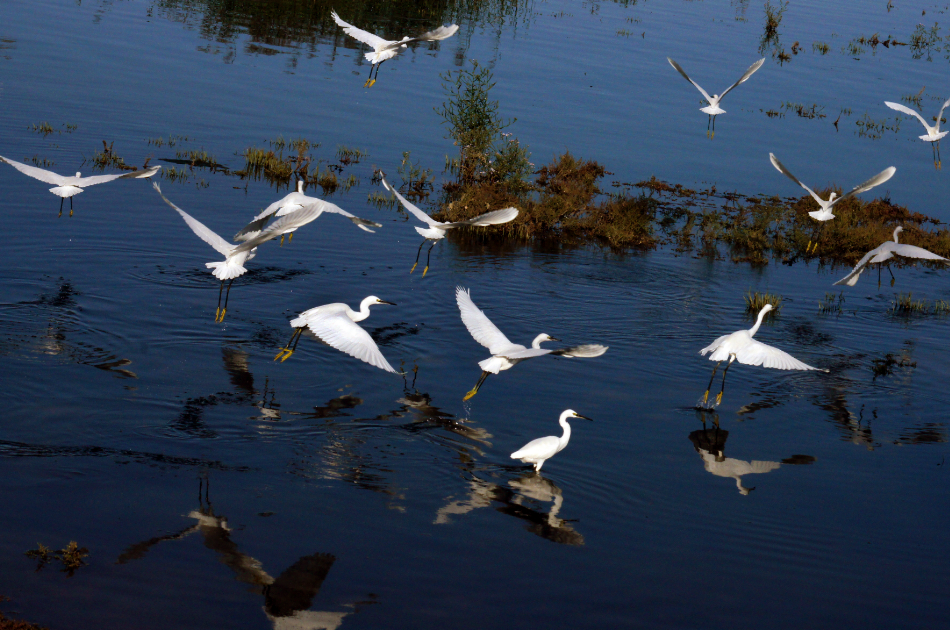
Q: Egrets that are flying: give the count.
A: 12